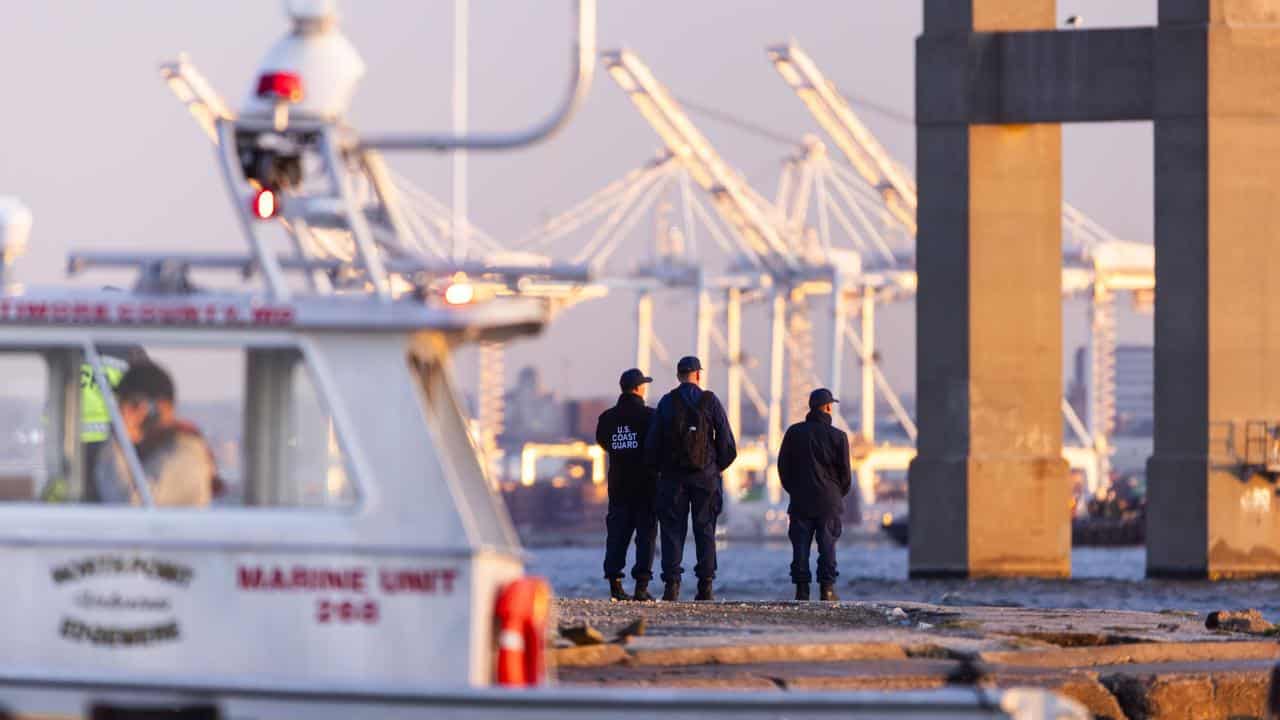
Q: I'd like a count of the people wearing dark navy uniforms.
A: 3